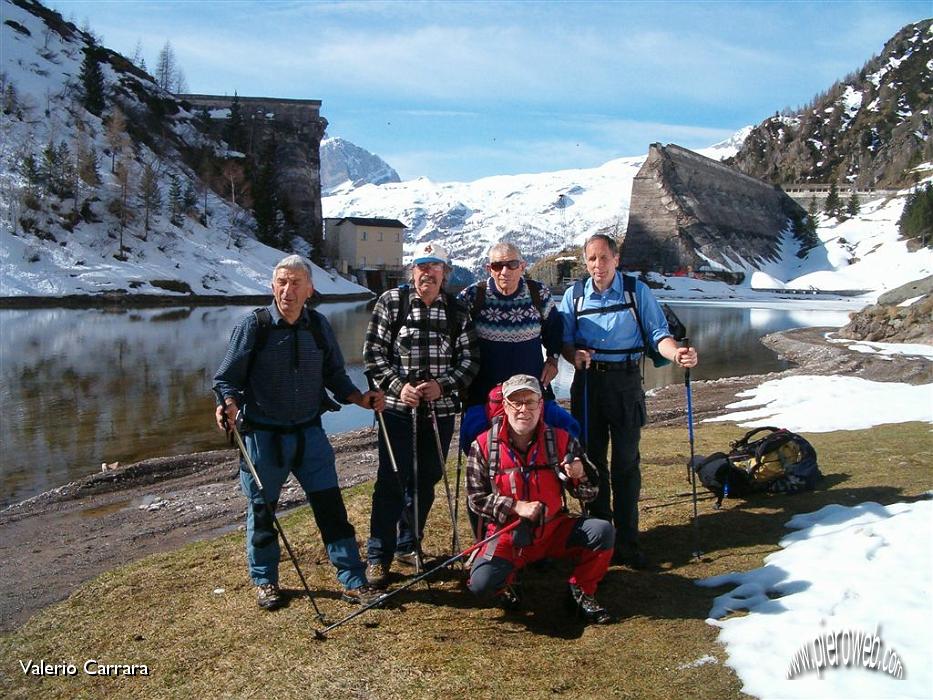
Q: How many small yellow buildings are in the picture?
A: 1